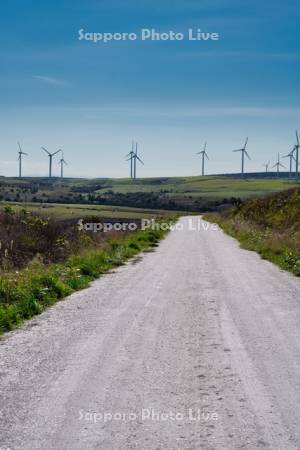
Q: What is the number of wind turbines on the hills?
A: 11